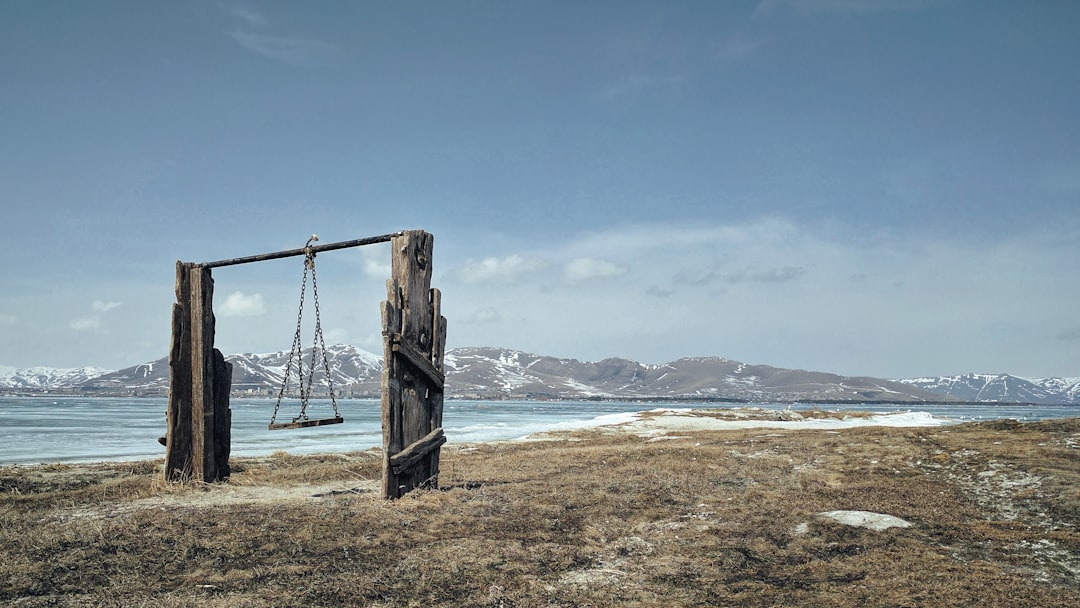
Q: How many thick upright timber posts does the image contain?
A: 2